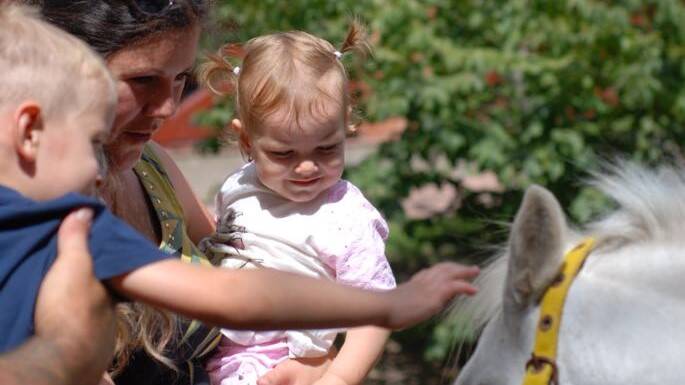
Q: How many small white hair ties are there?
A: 2